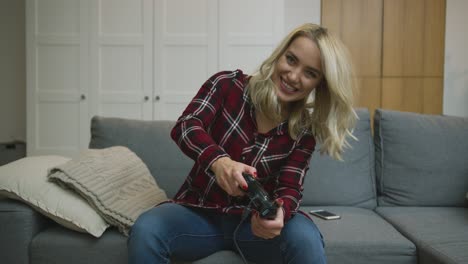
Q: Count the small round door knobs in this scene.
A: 3